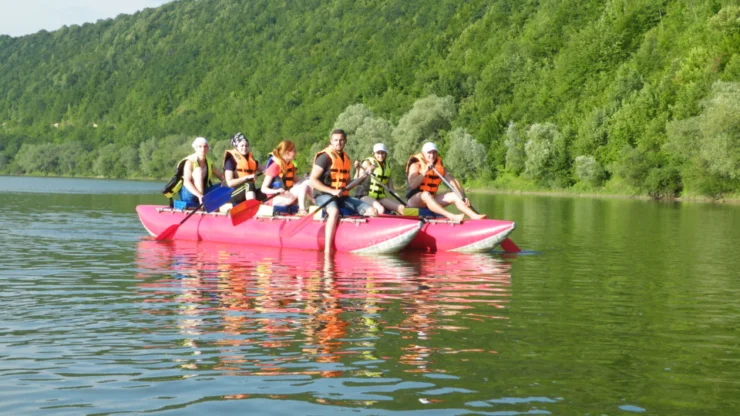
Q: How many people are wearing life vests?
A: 6